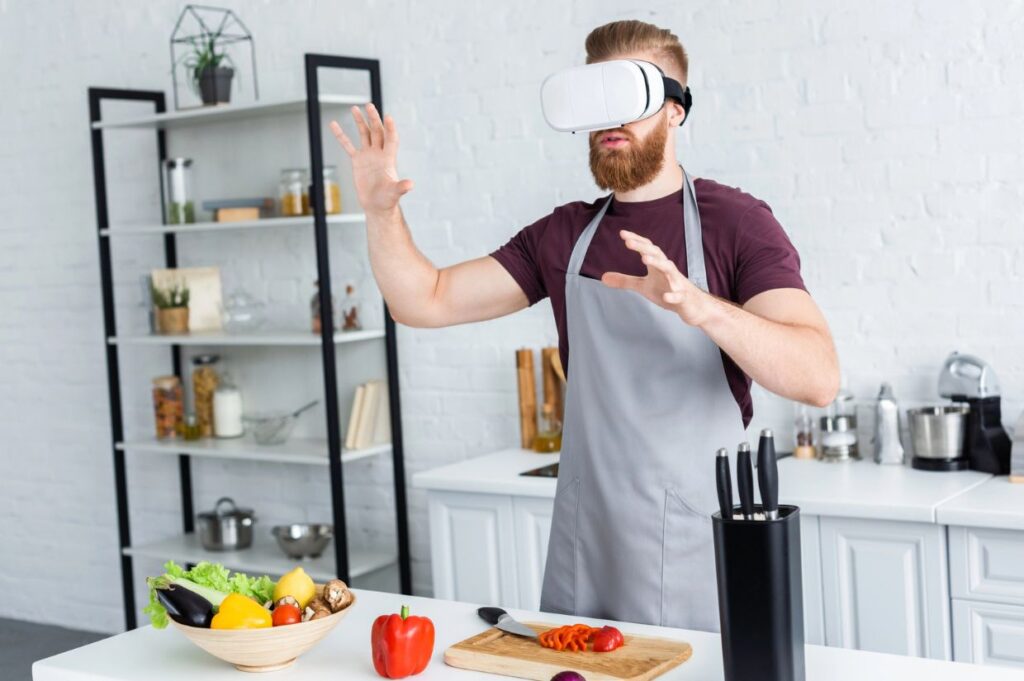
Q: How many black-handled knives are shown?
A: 4